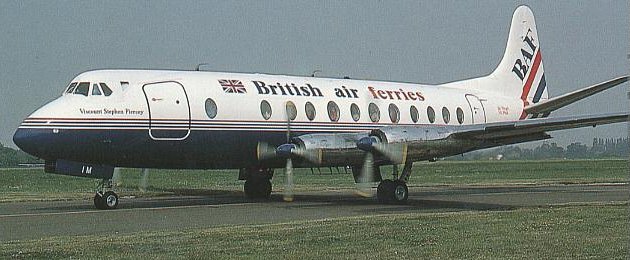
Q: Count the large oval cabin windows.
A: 12